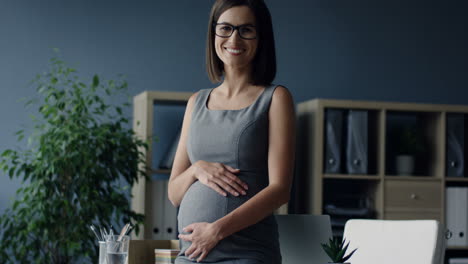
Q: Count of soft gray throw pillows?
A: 0